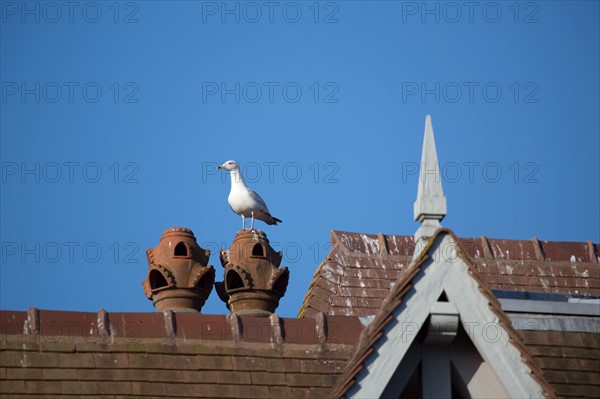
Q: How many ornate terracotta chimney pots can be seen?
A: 2